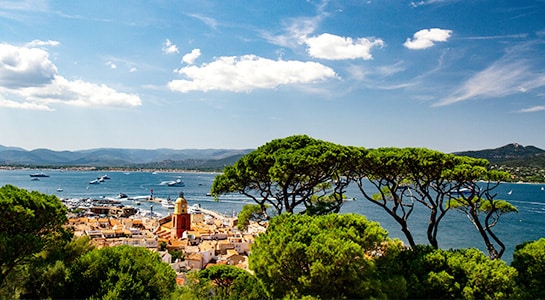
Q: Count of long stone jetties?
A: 1